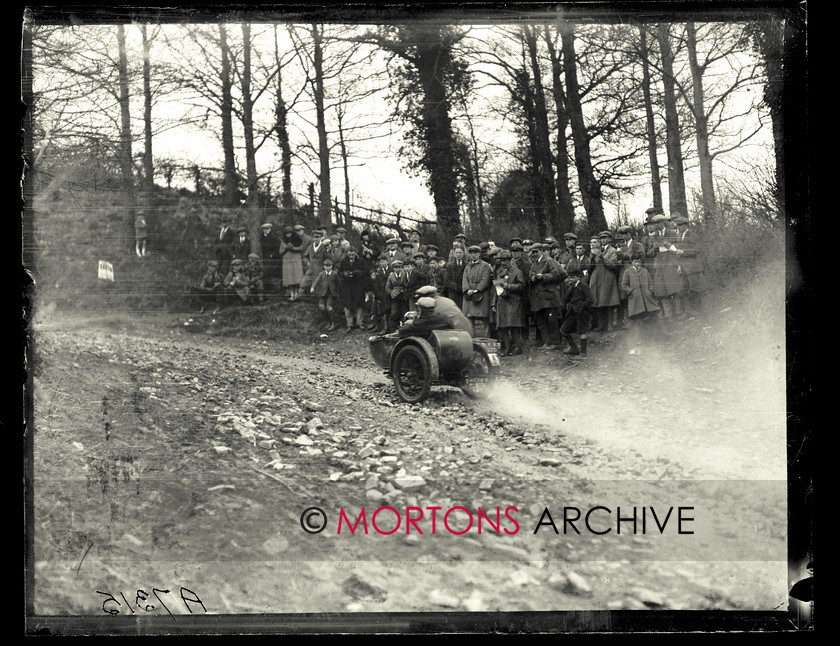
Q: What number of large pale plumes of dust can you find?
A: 1